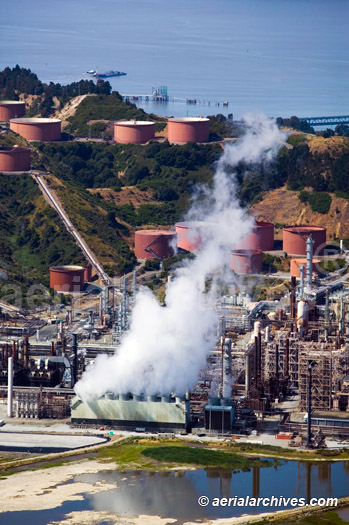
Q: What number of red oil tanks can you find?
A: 13